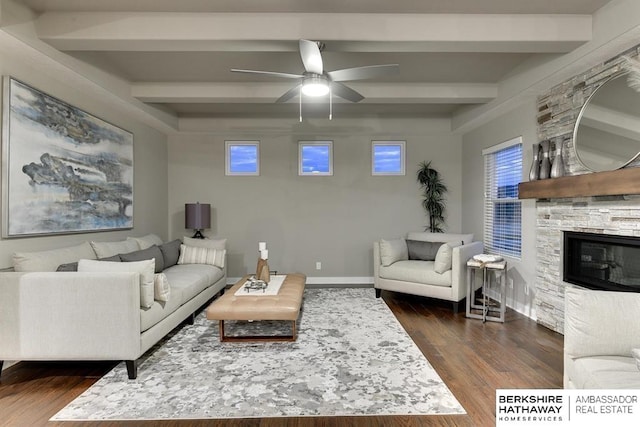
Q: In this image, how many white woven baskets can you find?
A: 0